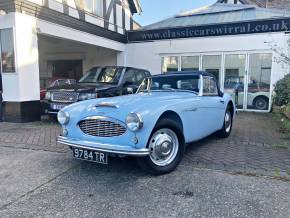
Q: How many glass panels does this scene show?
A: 5